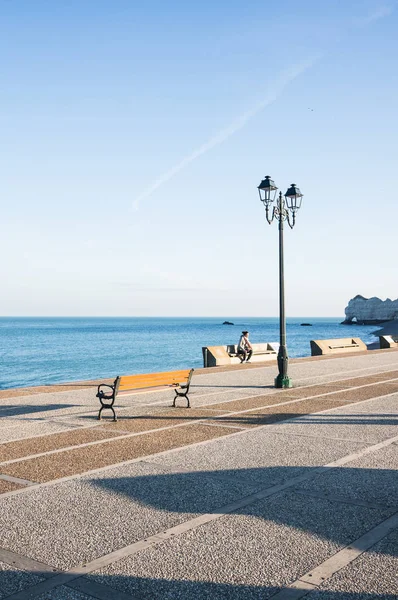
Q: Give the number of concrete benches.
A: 3